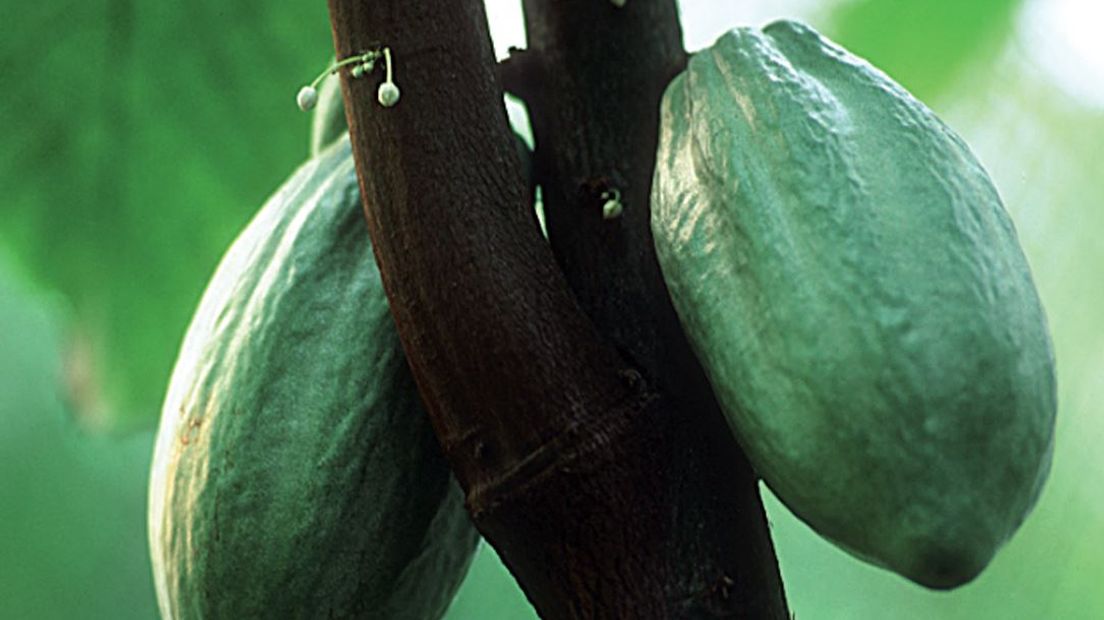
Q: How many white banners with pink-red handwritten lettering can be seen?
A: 0